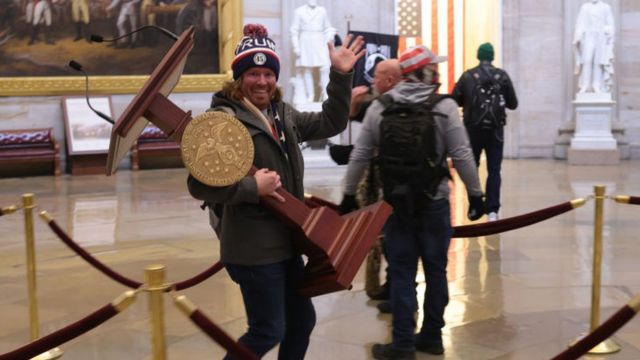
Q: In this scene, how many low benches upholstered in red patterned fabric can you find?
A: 2